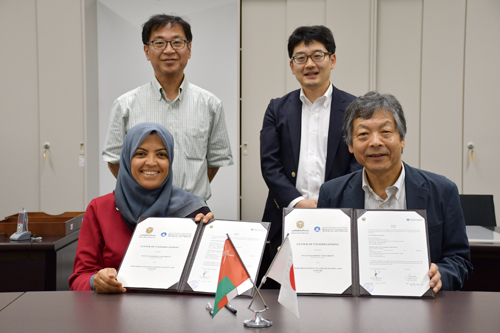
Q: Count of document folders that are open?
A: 2